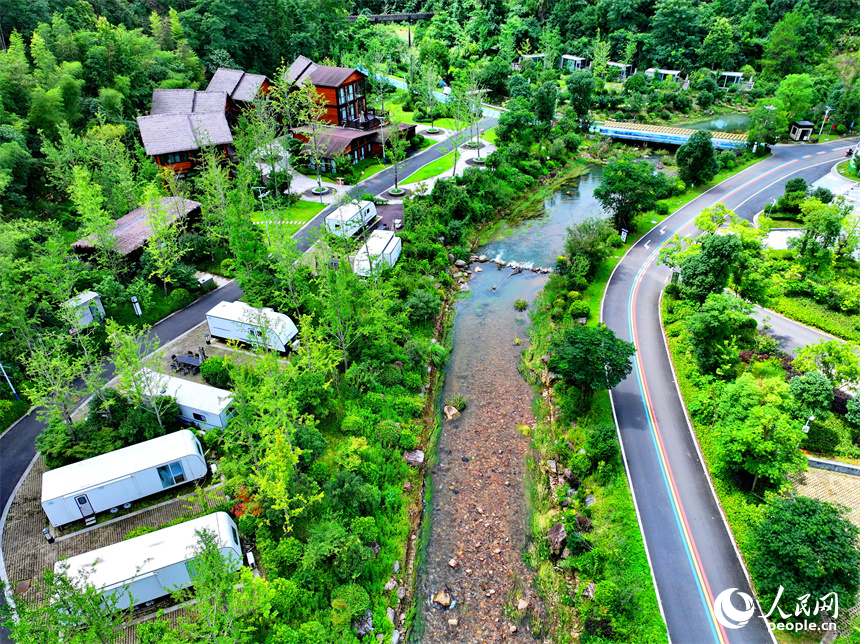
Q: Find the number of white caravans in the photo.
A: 6